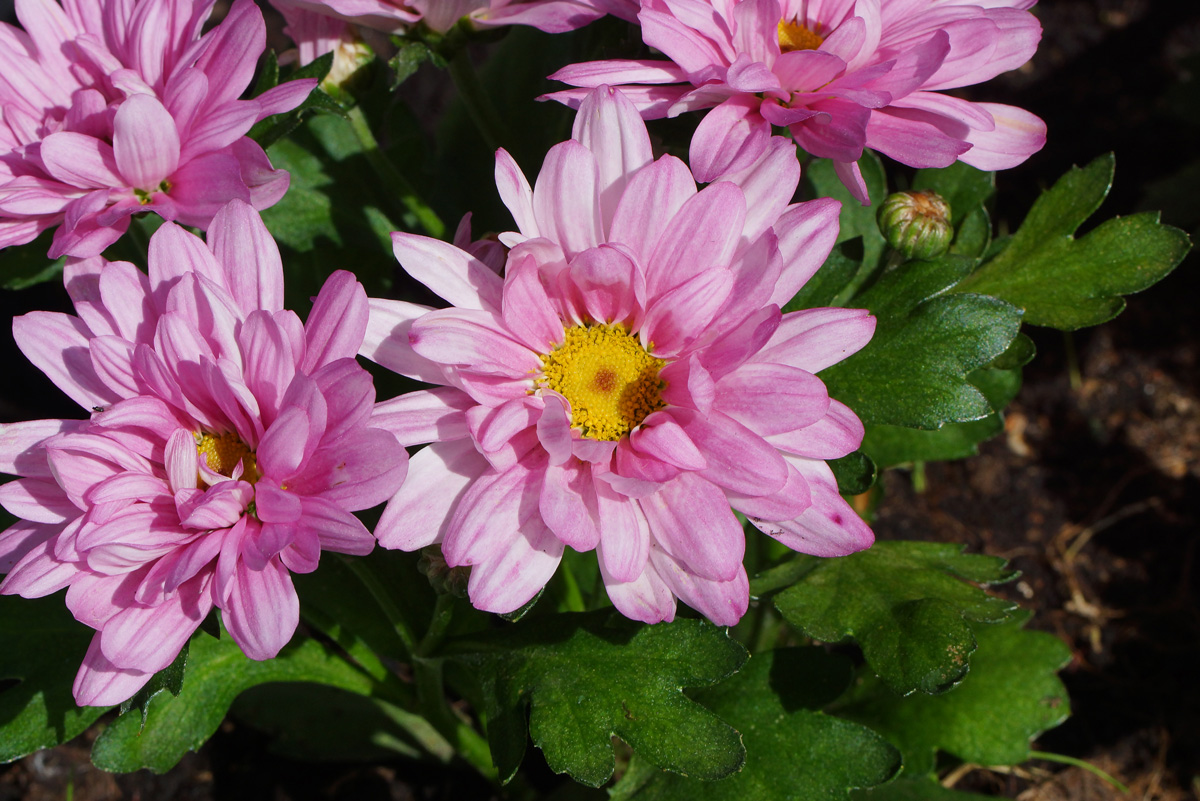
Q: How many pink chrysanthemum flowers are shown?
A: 5